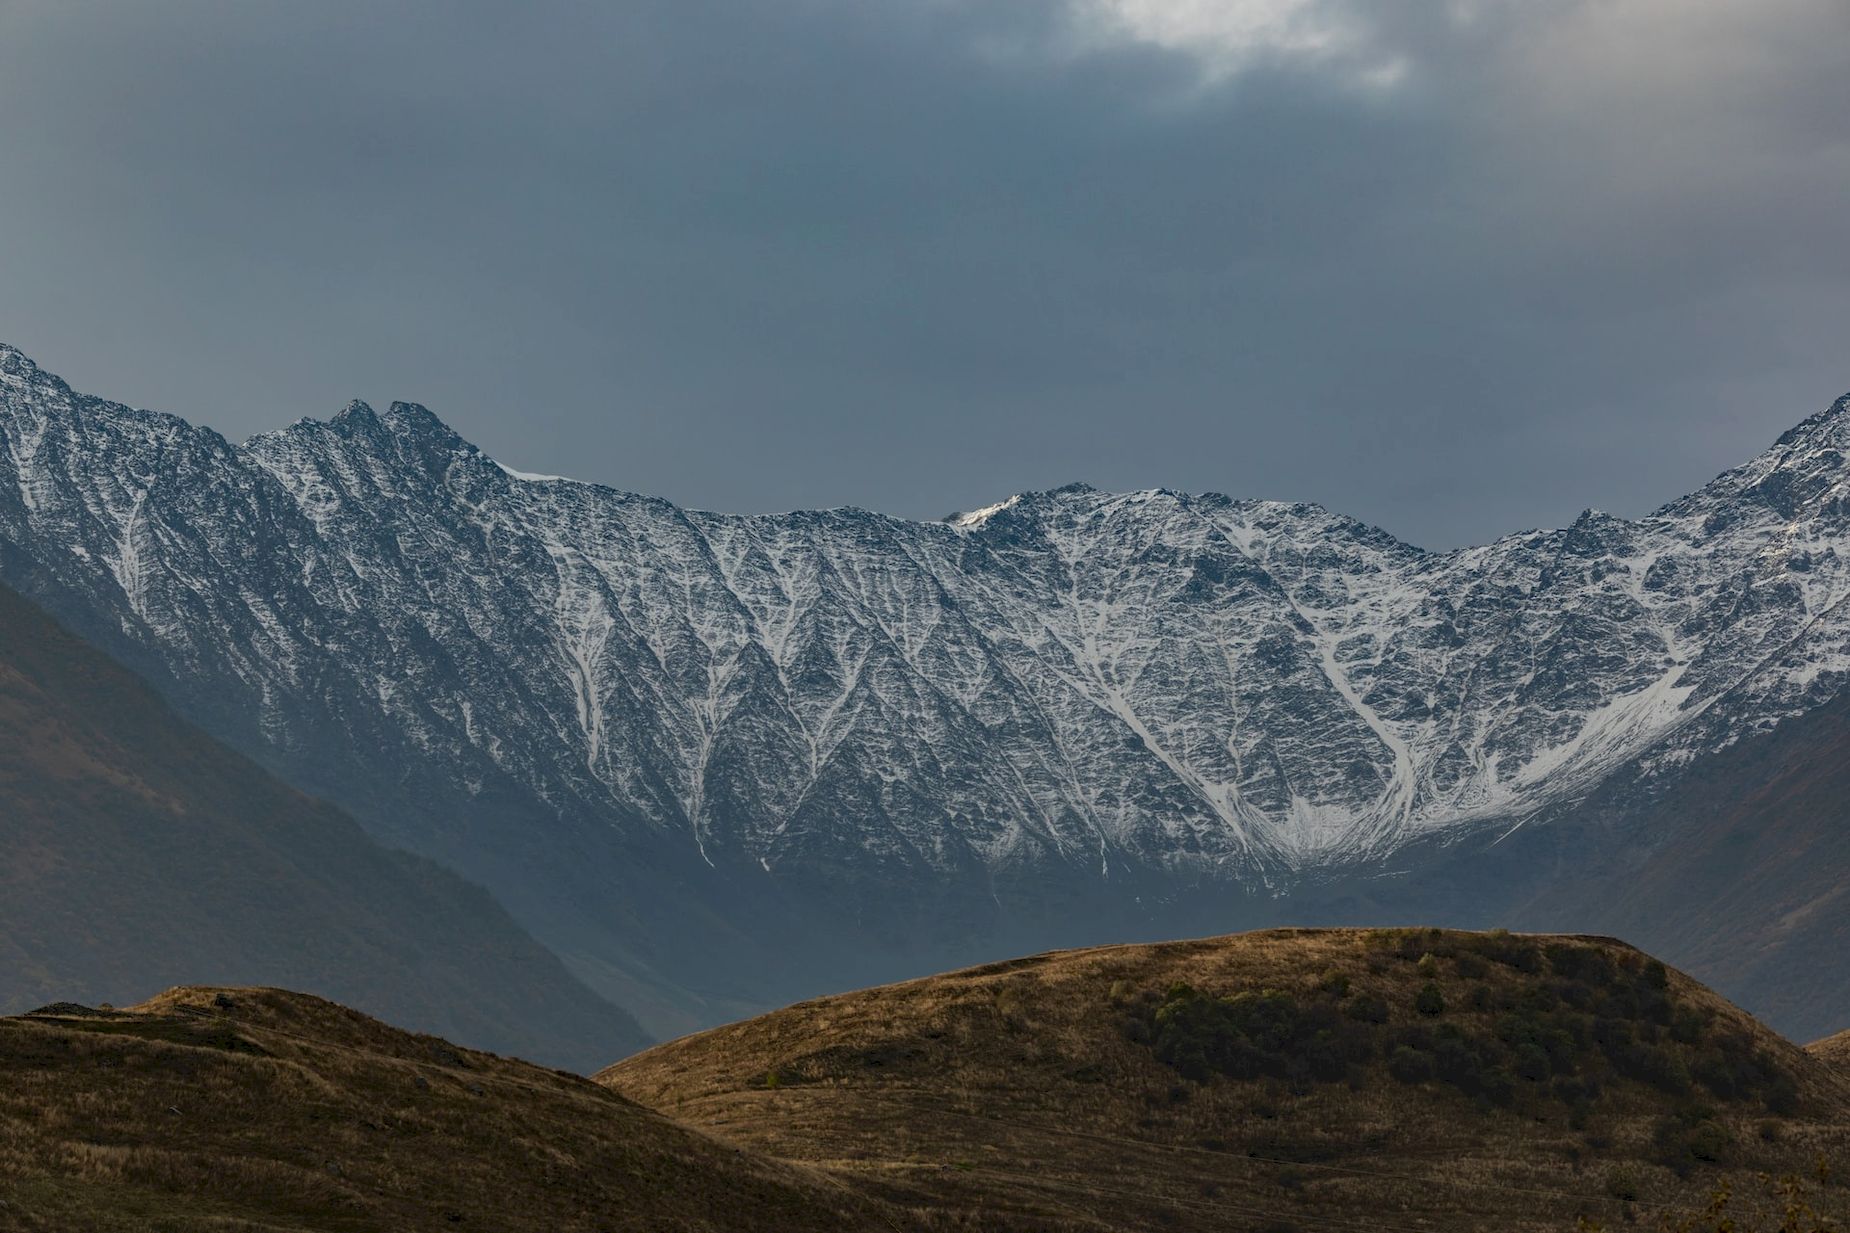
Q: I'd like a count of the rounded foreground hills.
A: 2